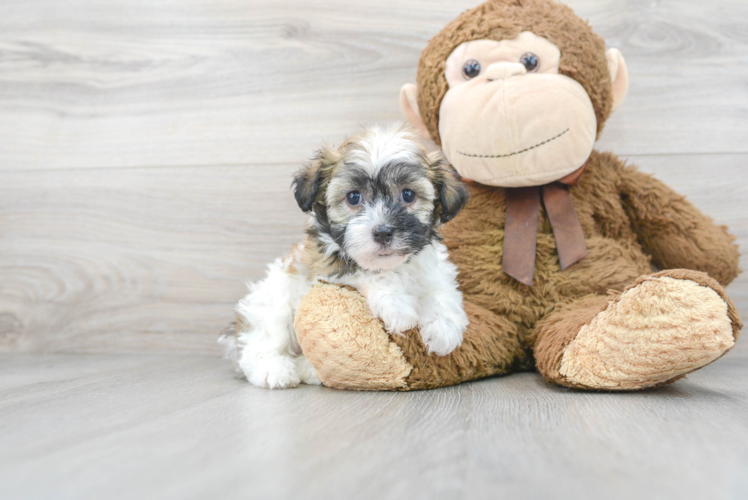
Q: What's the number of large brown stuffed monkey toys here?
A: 1